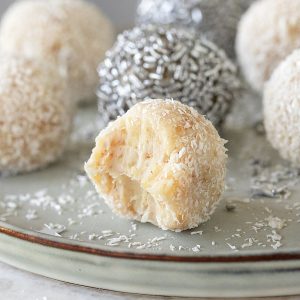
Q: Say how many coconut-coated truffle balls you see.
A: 5